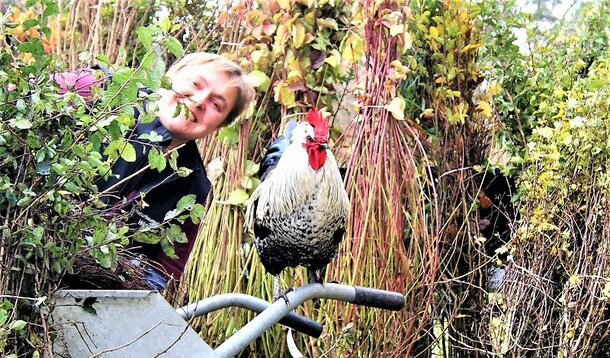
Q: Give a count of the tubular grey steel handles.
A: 2